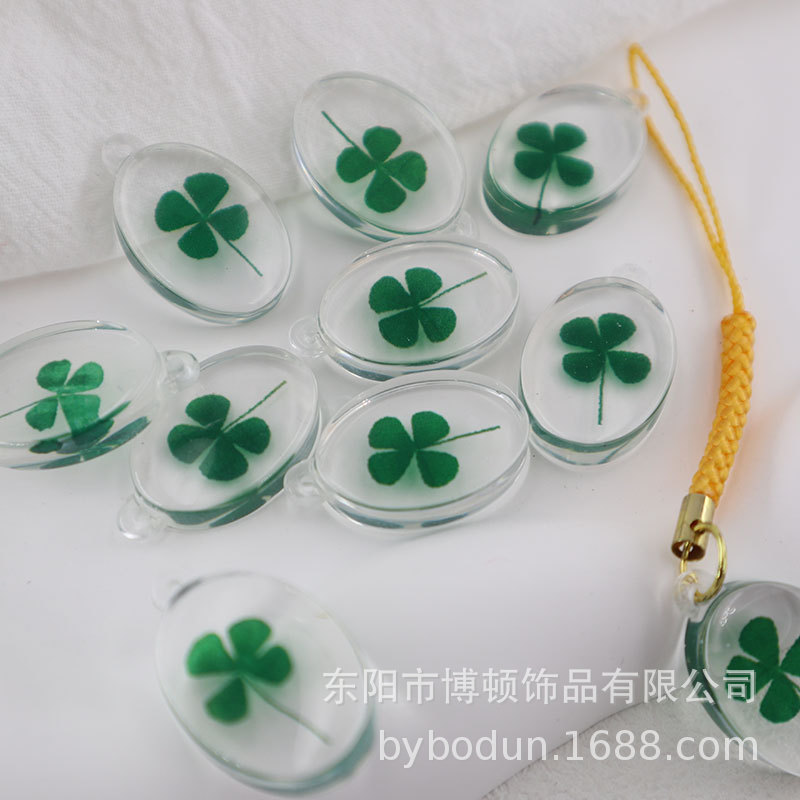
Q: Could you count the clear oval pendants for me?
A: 10